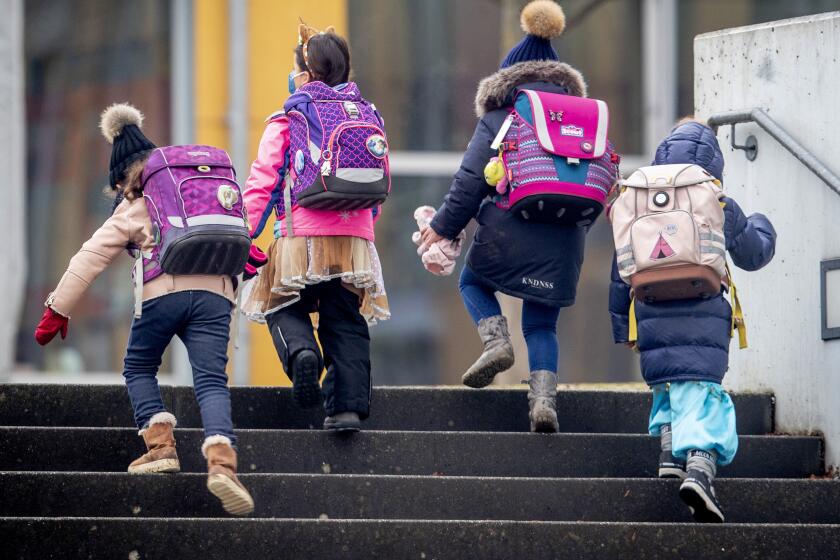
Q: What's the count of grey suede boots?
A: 2